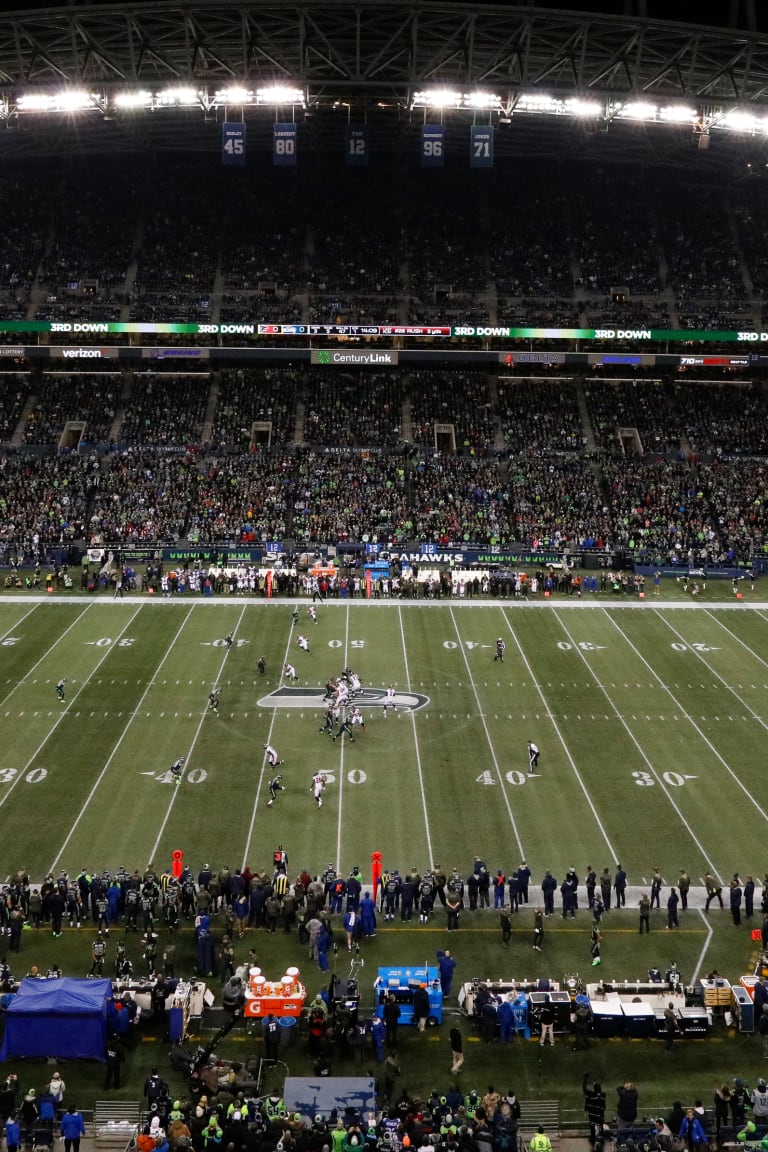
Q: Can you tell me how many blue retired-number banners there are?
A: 5